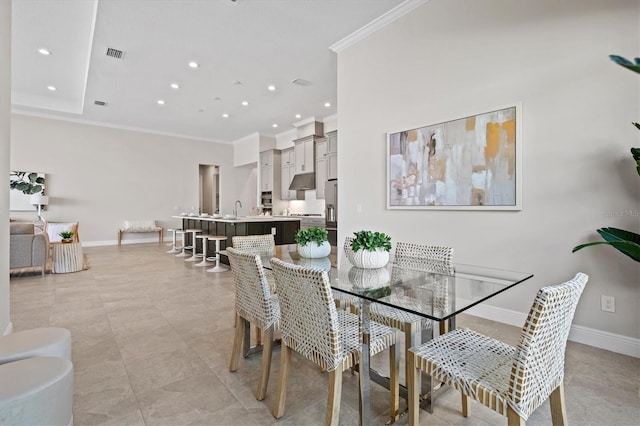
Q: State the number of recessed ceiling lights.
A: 11